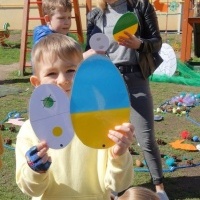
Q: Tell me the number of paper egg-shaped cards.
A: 4